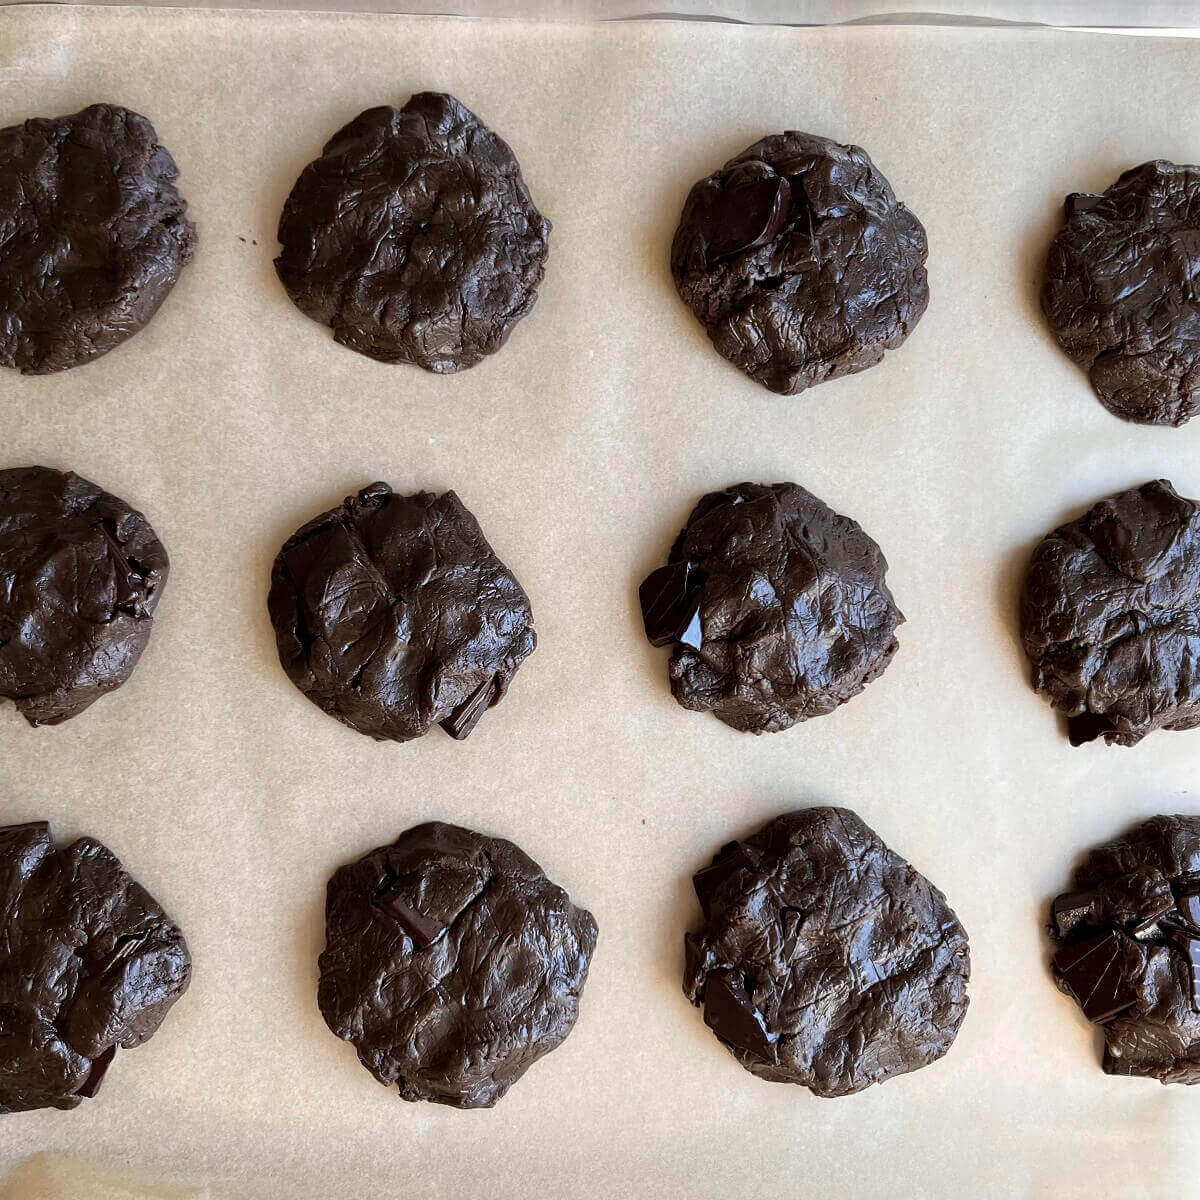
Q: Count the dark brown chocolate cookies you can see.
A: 12